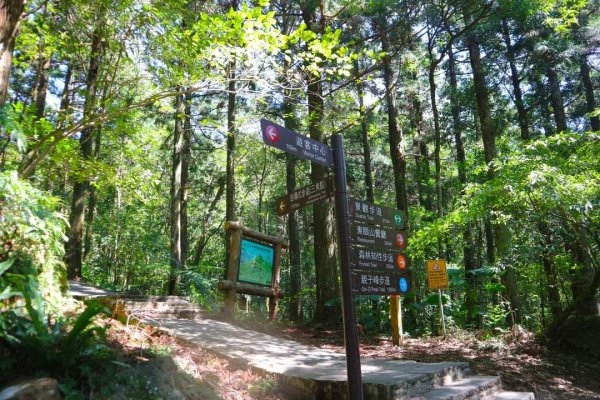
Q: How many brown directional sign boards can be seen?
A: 6